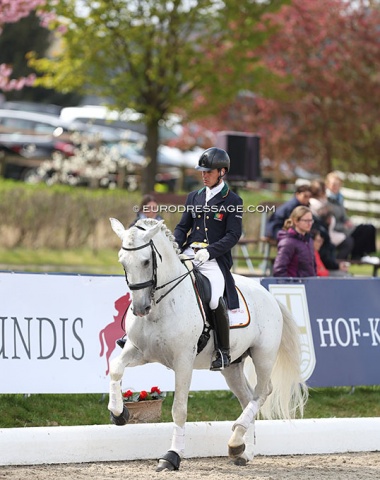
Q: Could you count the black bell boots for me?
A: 2